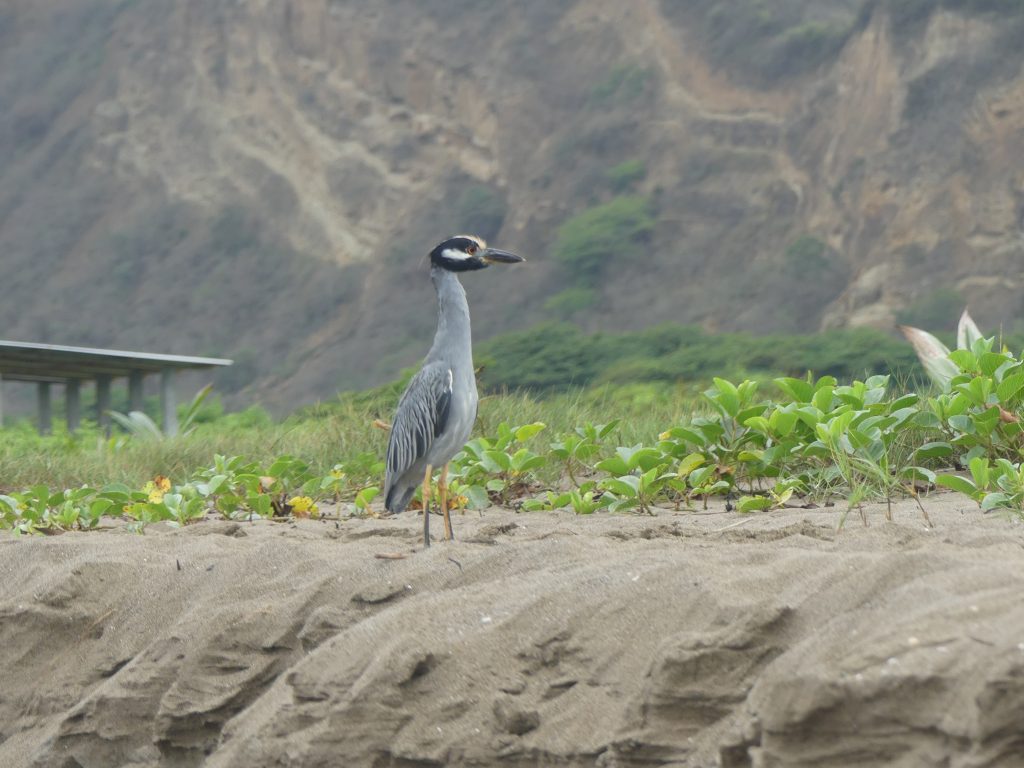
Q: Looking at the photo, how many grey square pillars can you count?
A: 5